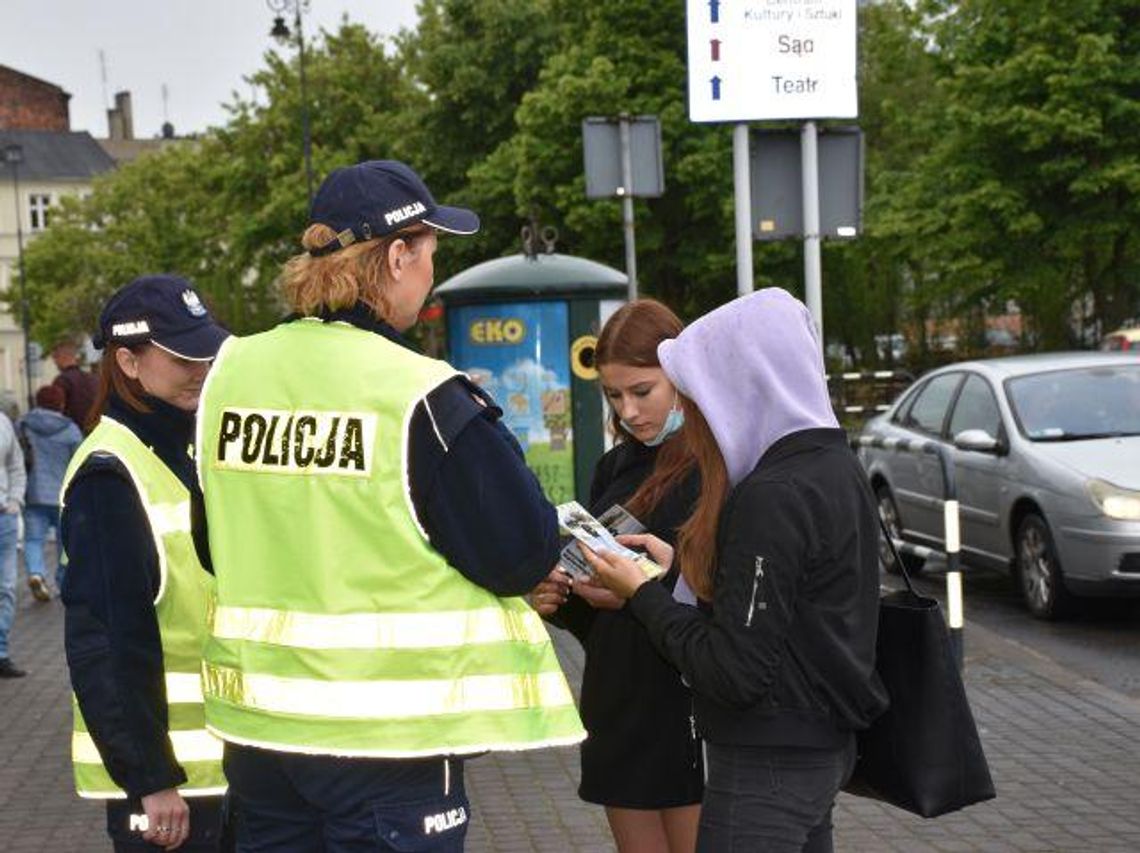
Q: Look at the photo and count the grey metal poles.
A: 3